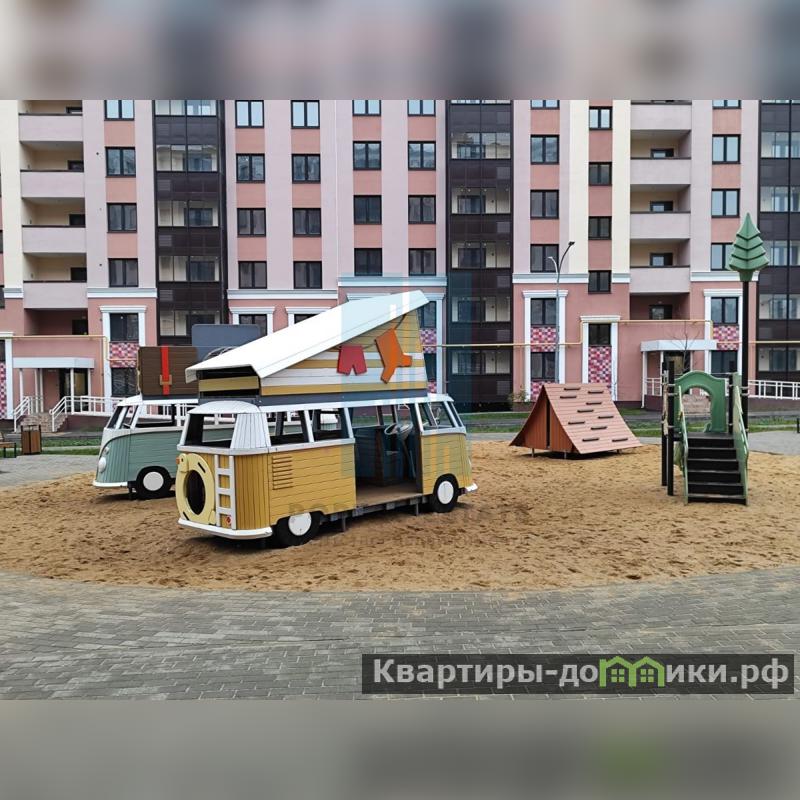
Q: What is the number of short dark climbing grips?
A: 10